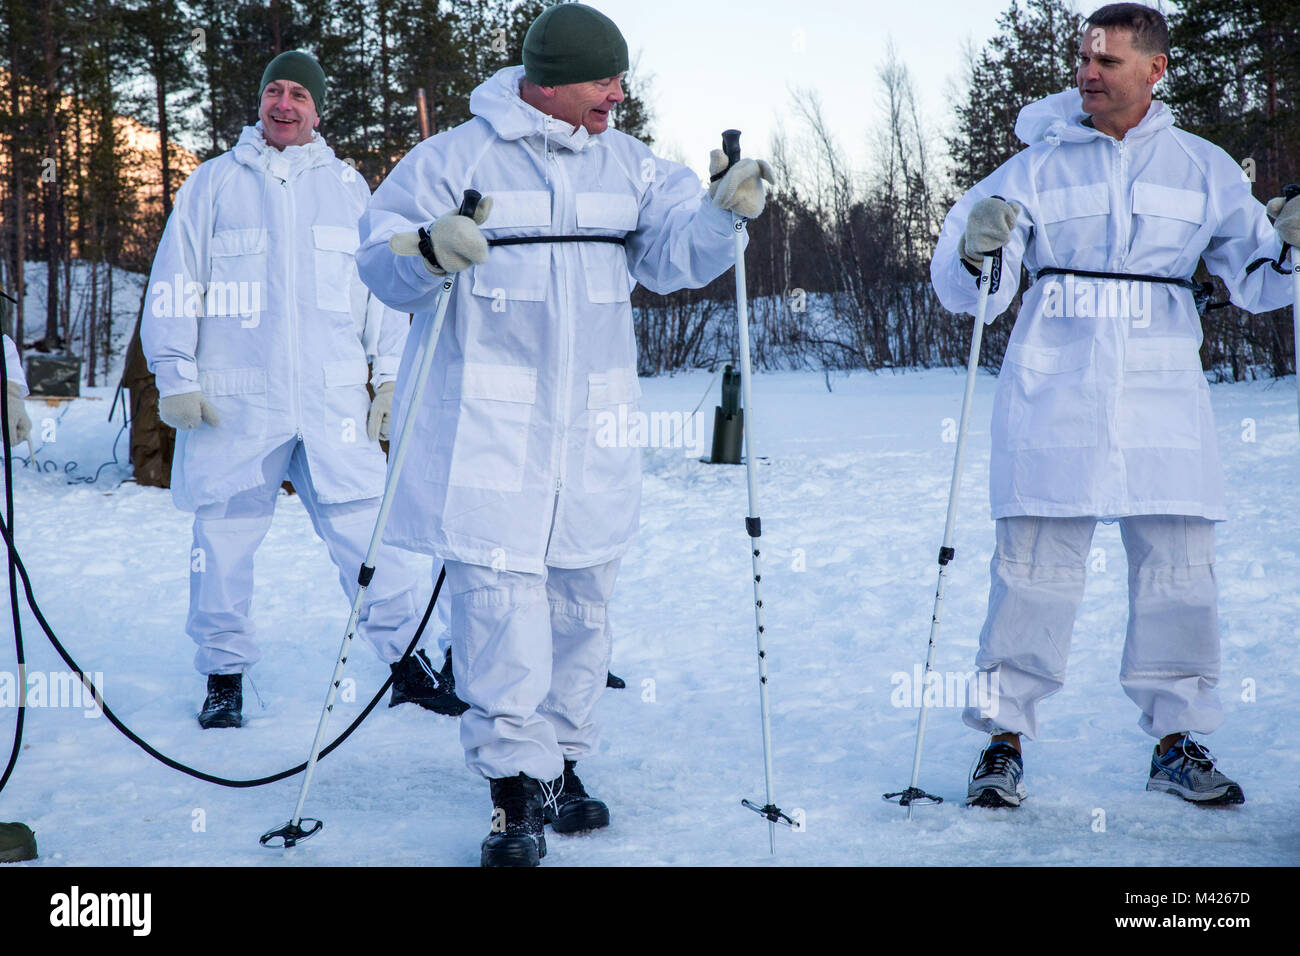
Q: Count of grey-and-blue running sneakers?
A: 2